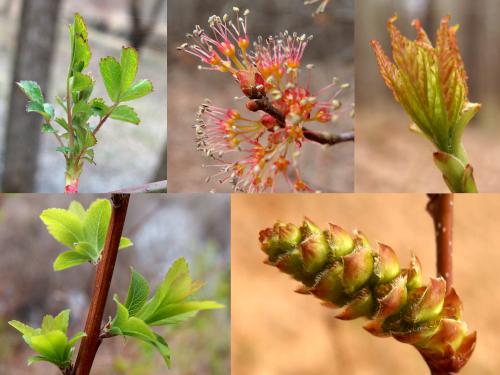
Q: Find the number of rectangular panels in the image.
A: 5